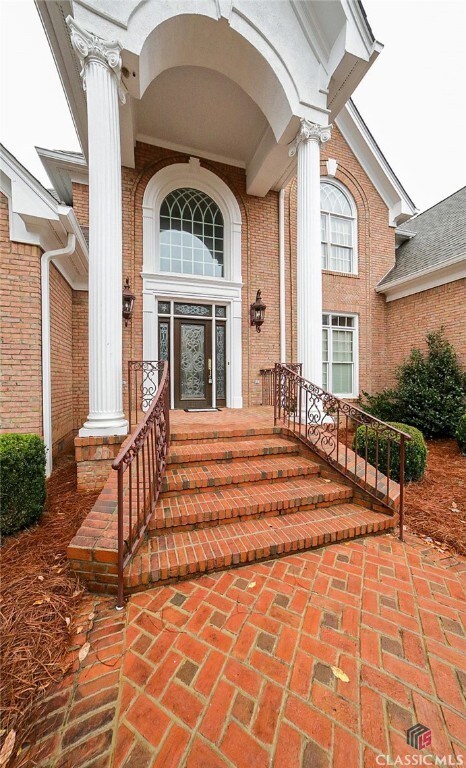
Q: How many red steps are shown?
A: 5